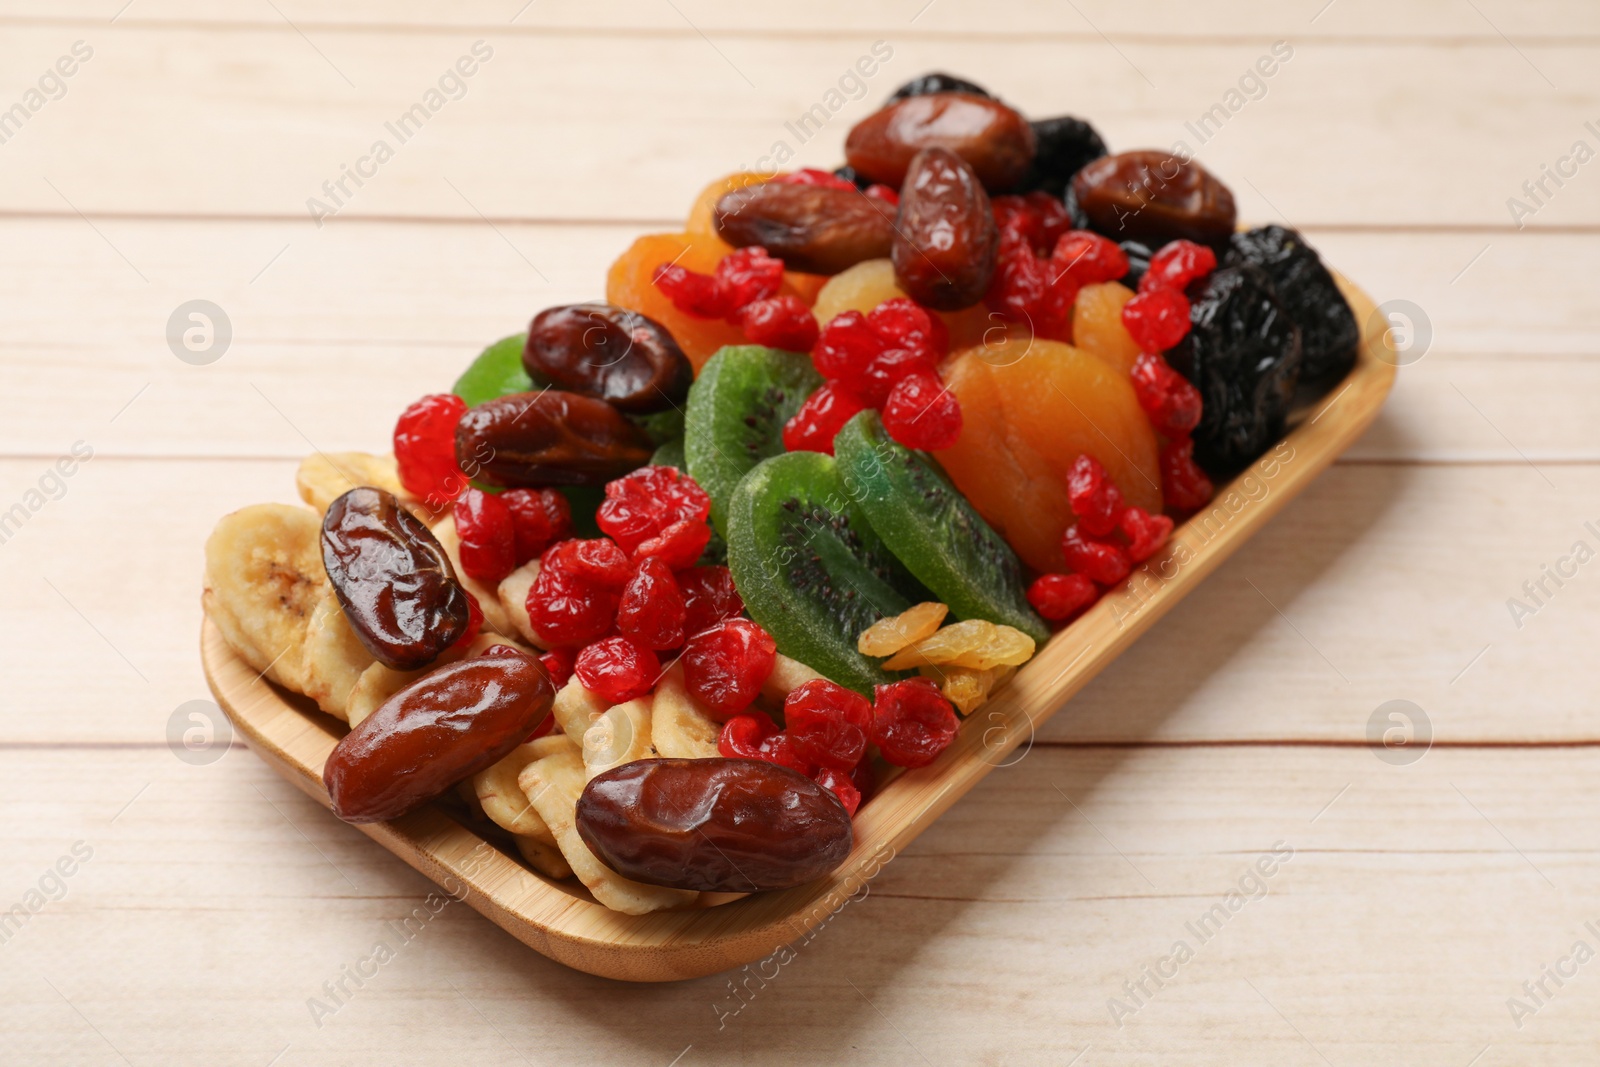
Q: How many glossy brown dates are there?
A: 9